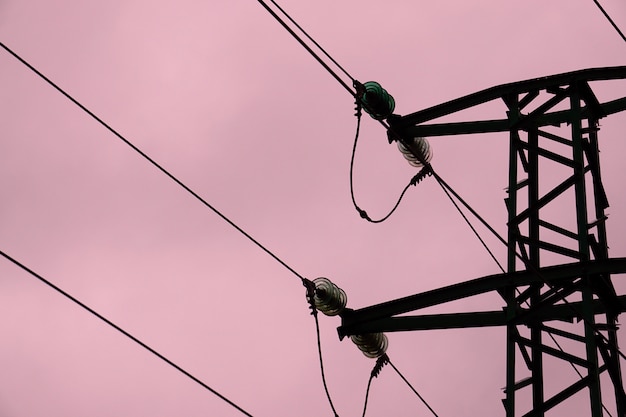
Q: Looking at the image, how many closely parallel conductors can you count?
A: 2